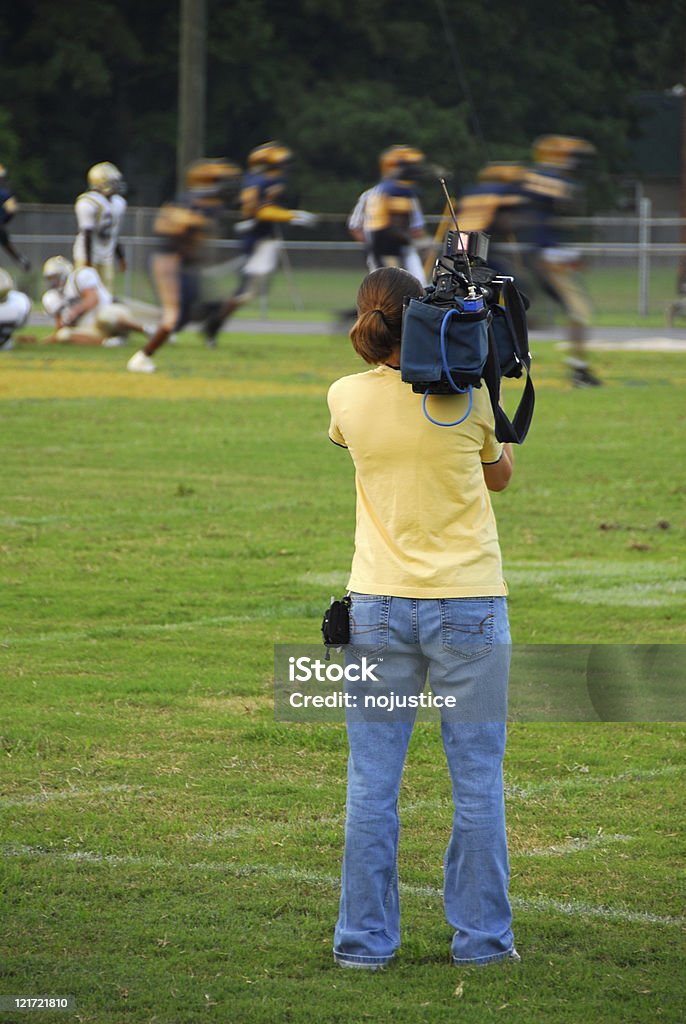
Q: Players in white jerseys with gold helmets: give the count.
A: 3